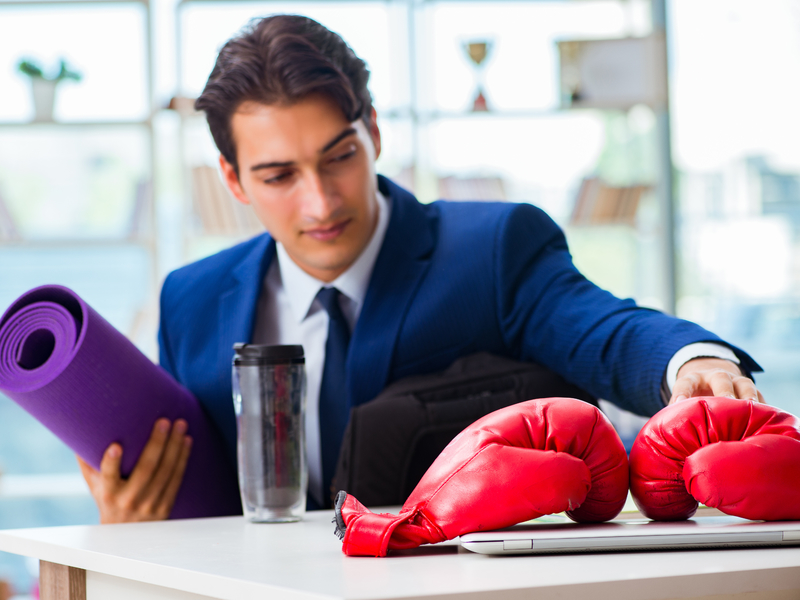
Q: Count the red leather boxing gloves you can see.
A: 2